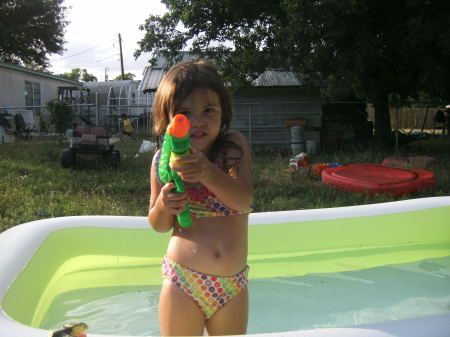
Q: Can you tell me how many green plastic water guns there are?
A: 1